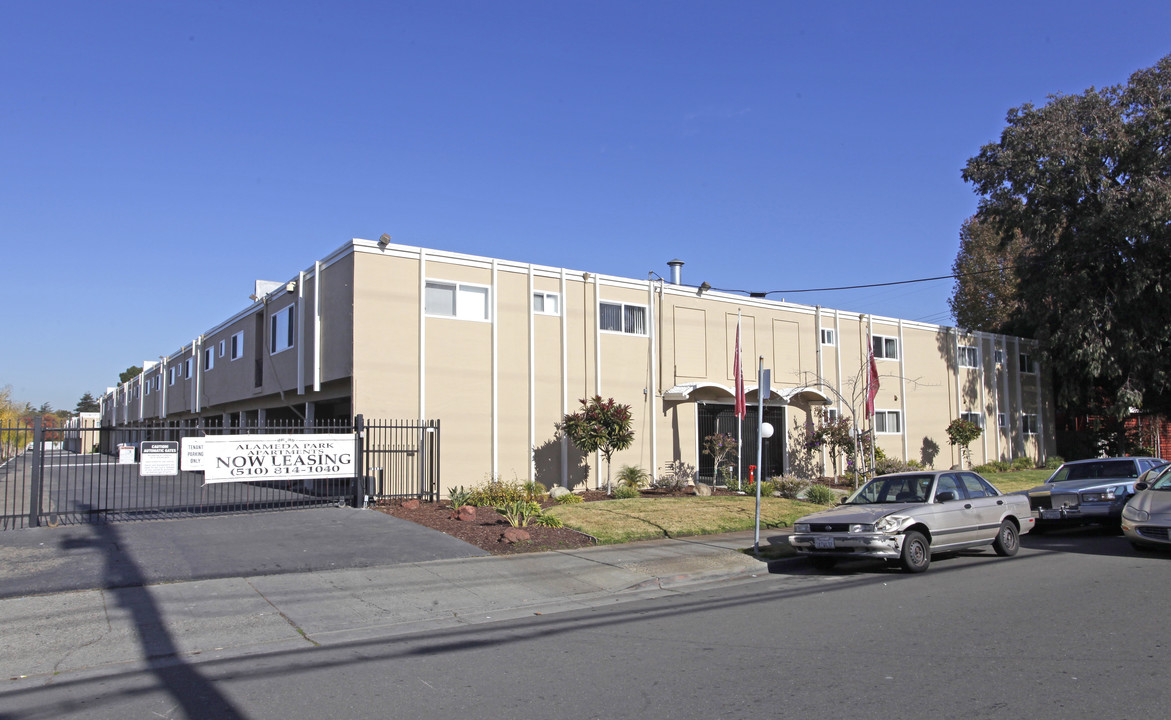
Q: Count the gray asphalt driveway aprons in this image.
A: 1